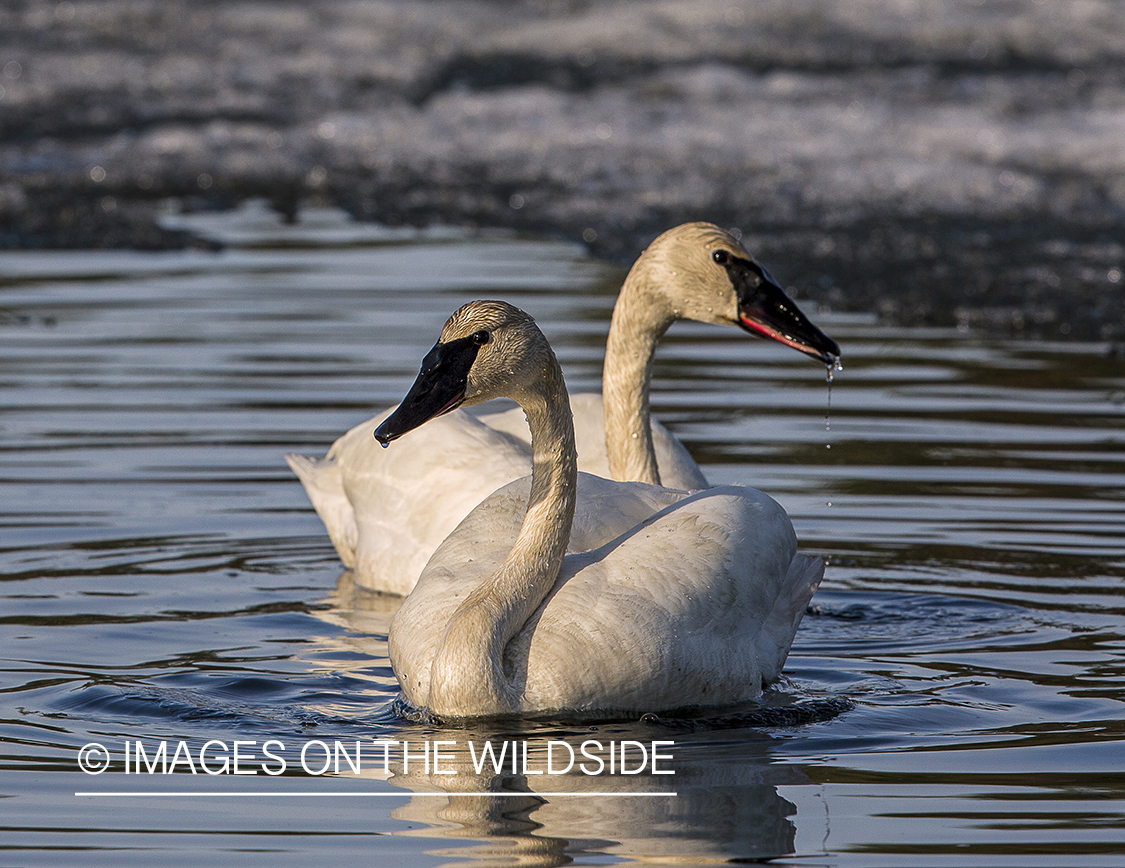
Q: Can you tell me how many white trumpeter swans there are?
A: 2